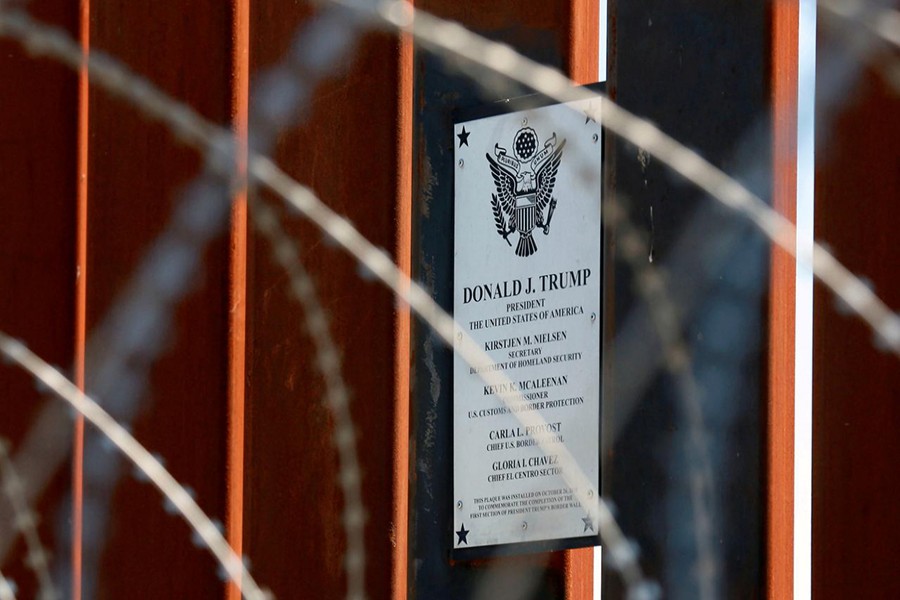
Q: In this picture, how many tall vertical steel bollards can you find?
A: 6